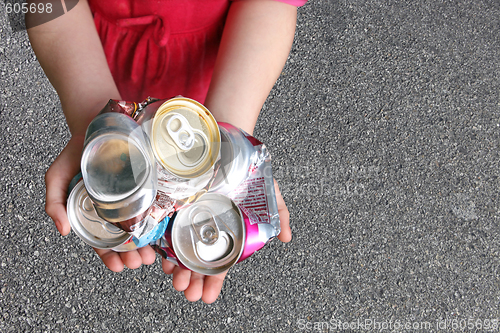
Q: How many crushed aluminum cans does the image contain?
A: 5